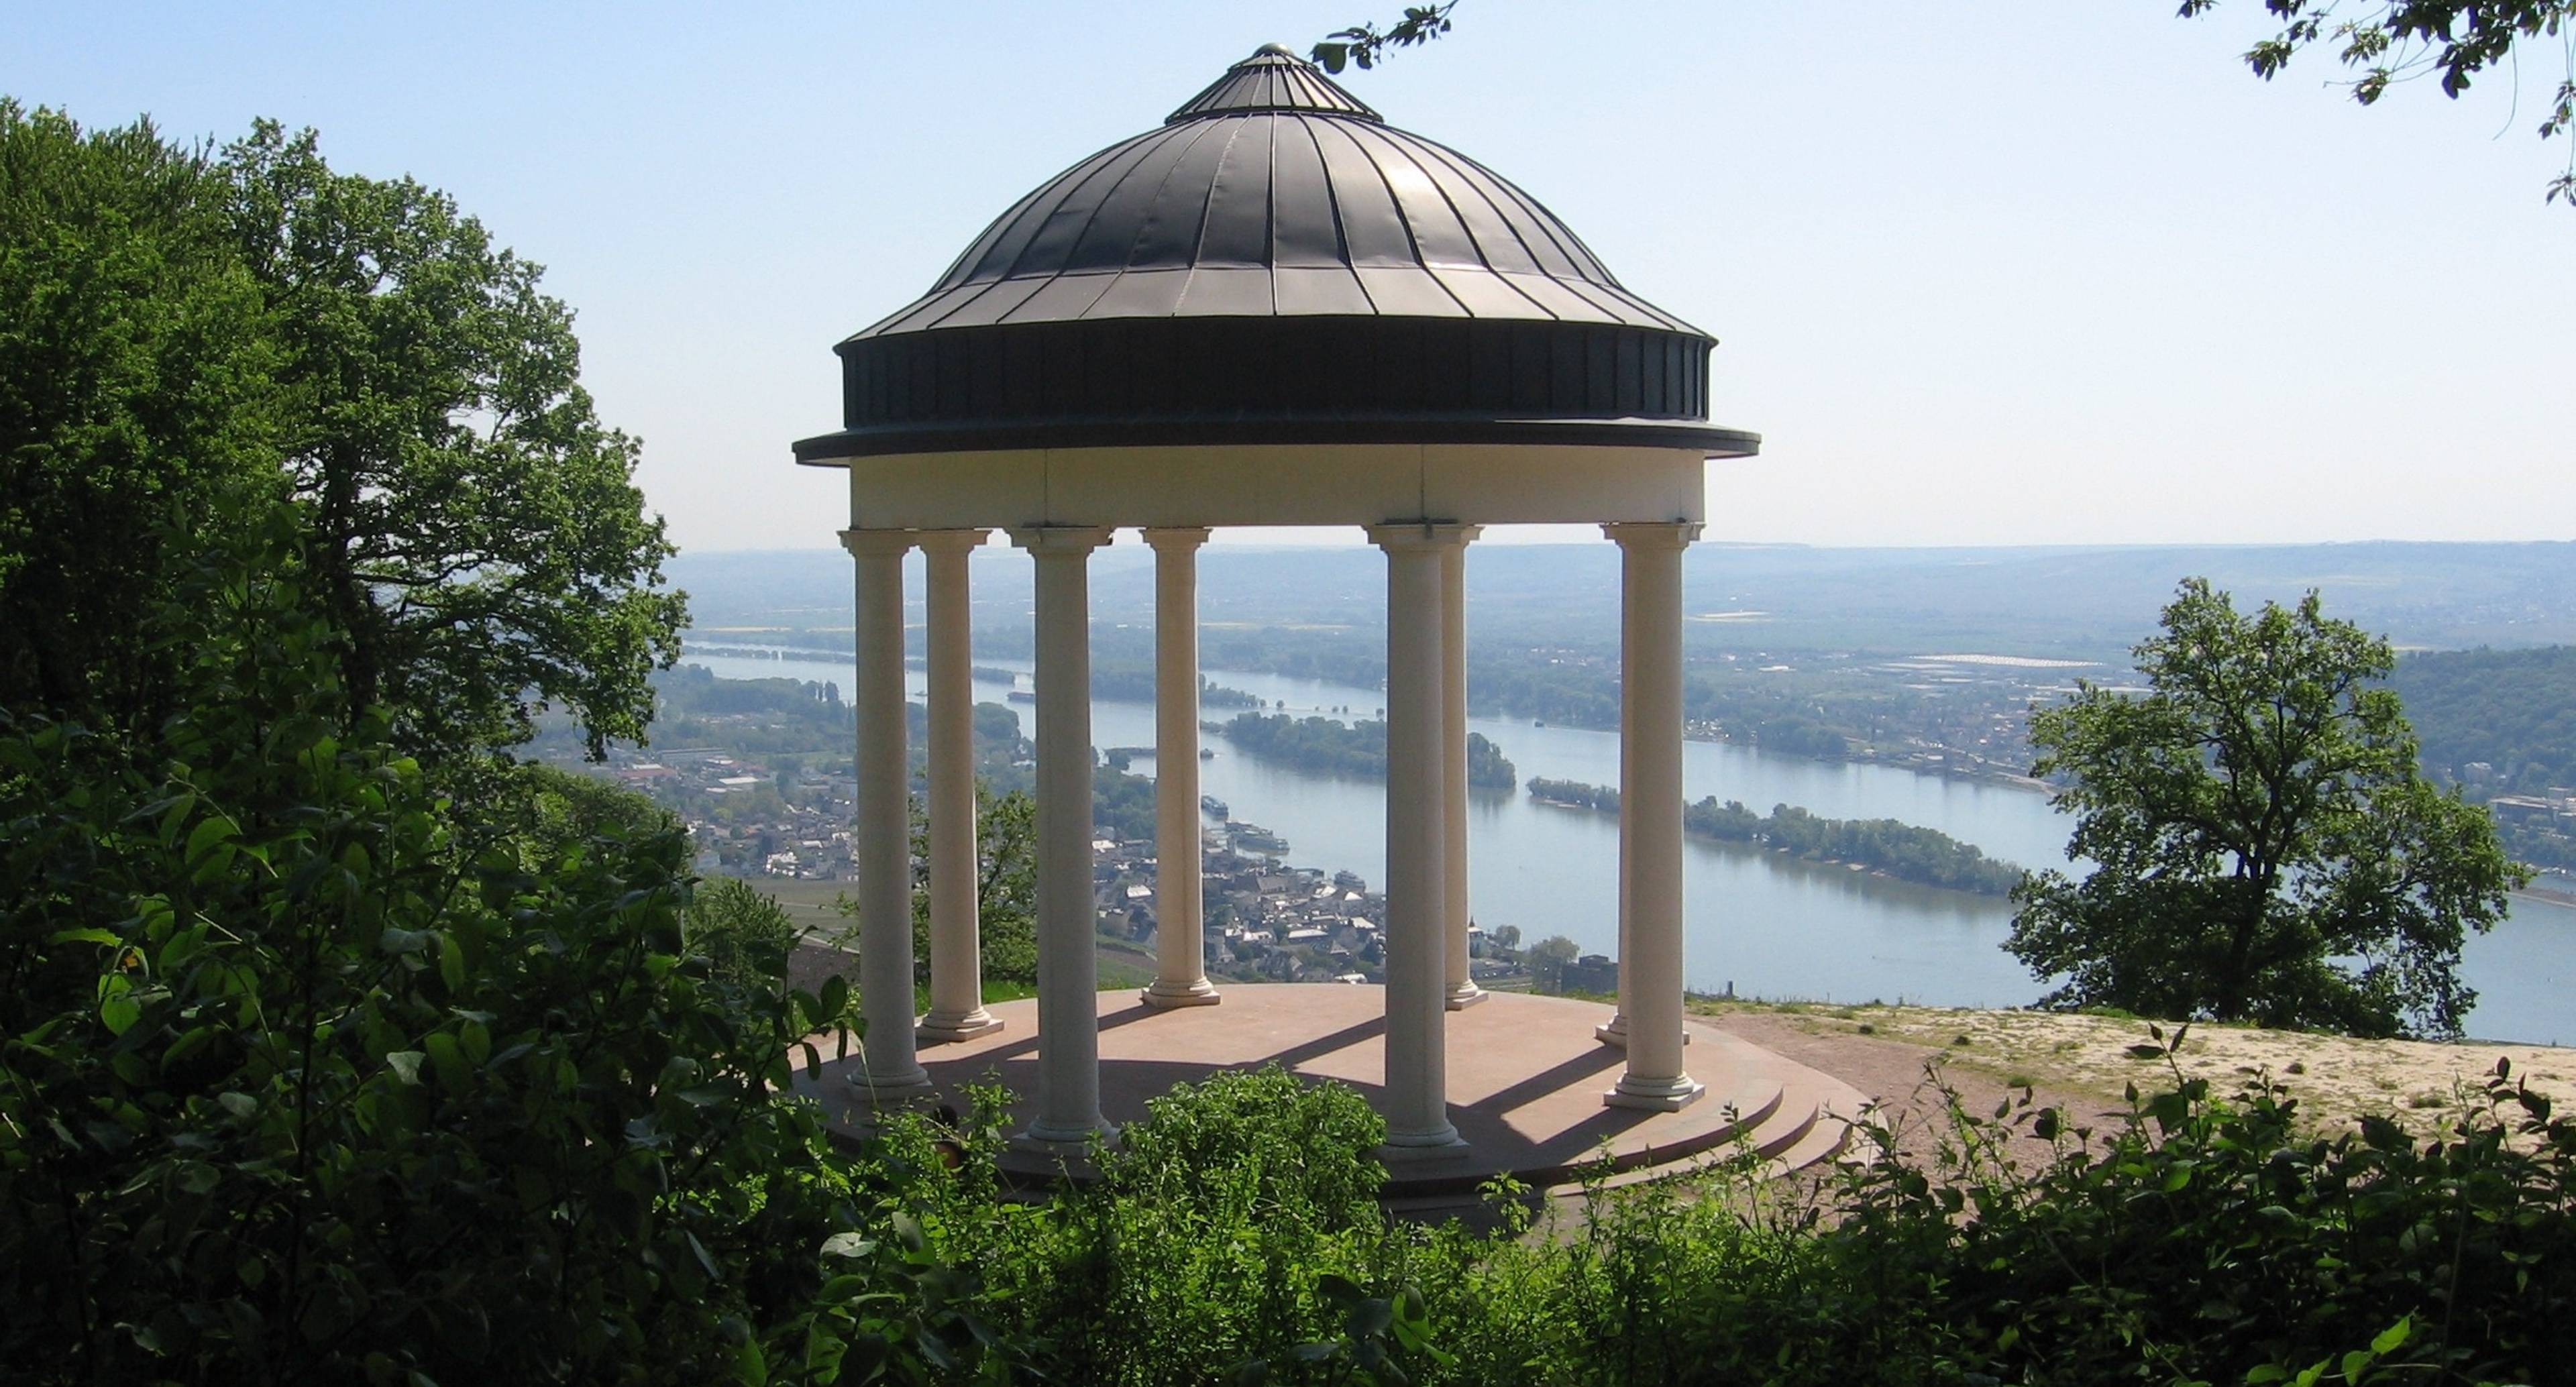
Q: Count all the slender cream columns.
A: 8